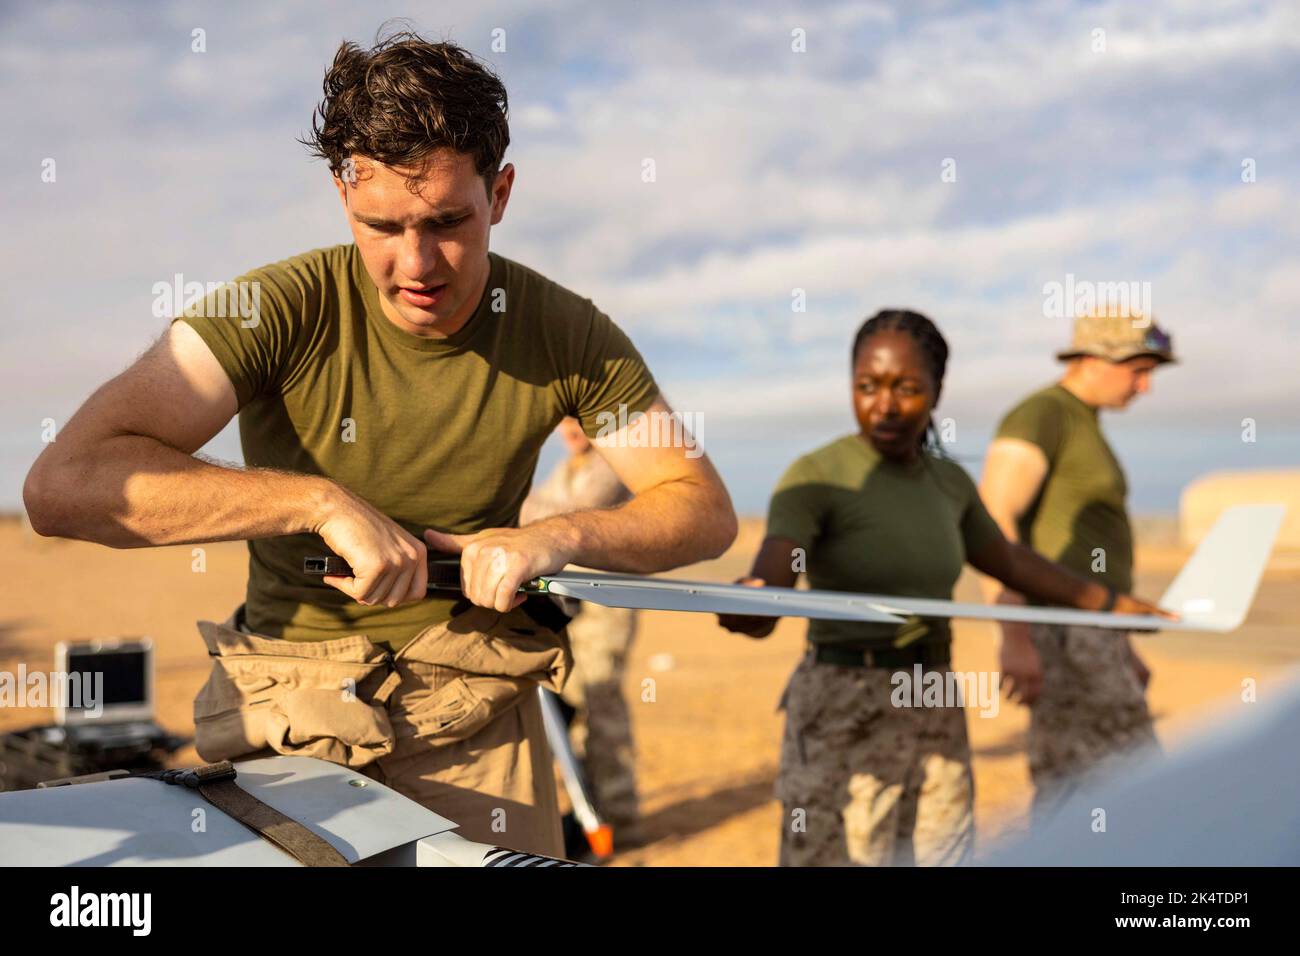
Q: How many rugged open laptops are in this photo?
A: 1